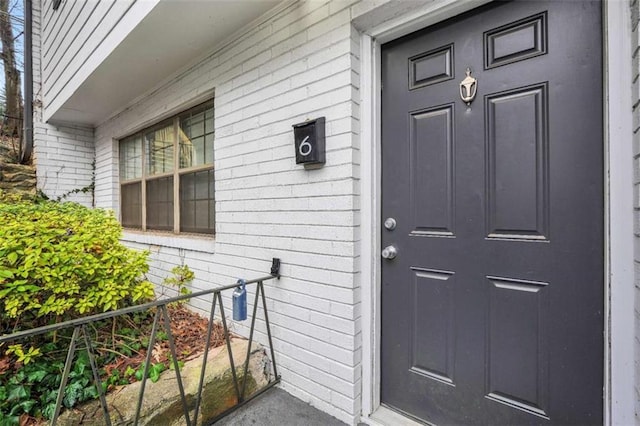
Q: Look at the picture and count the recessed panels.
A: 6